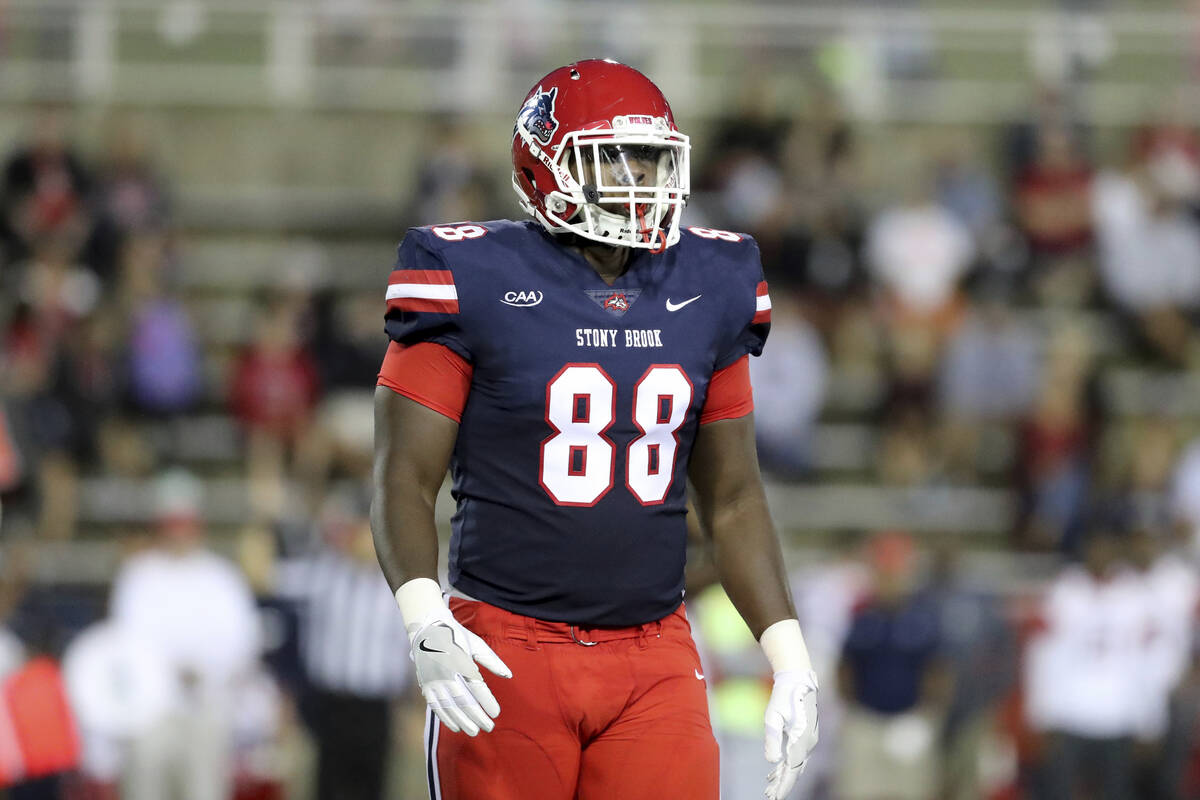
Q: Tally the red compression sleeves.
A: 2